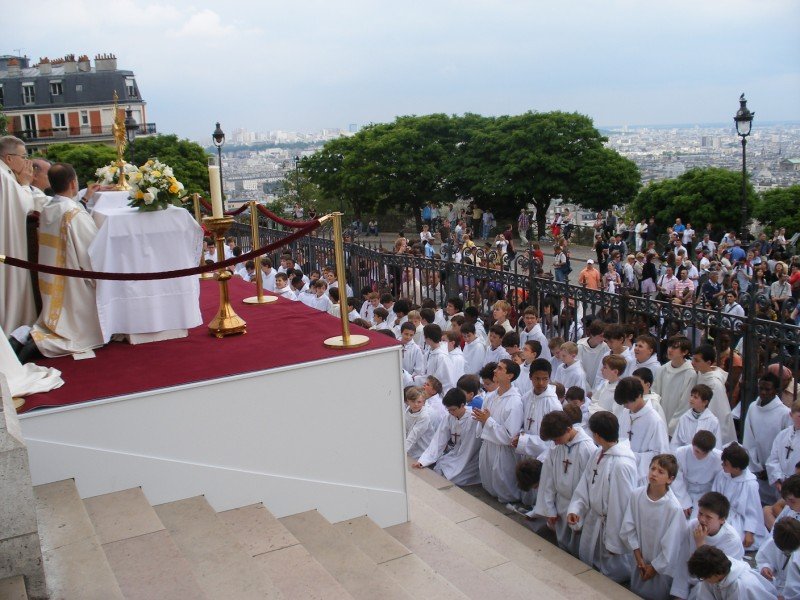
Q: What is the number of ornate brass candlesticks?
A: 1